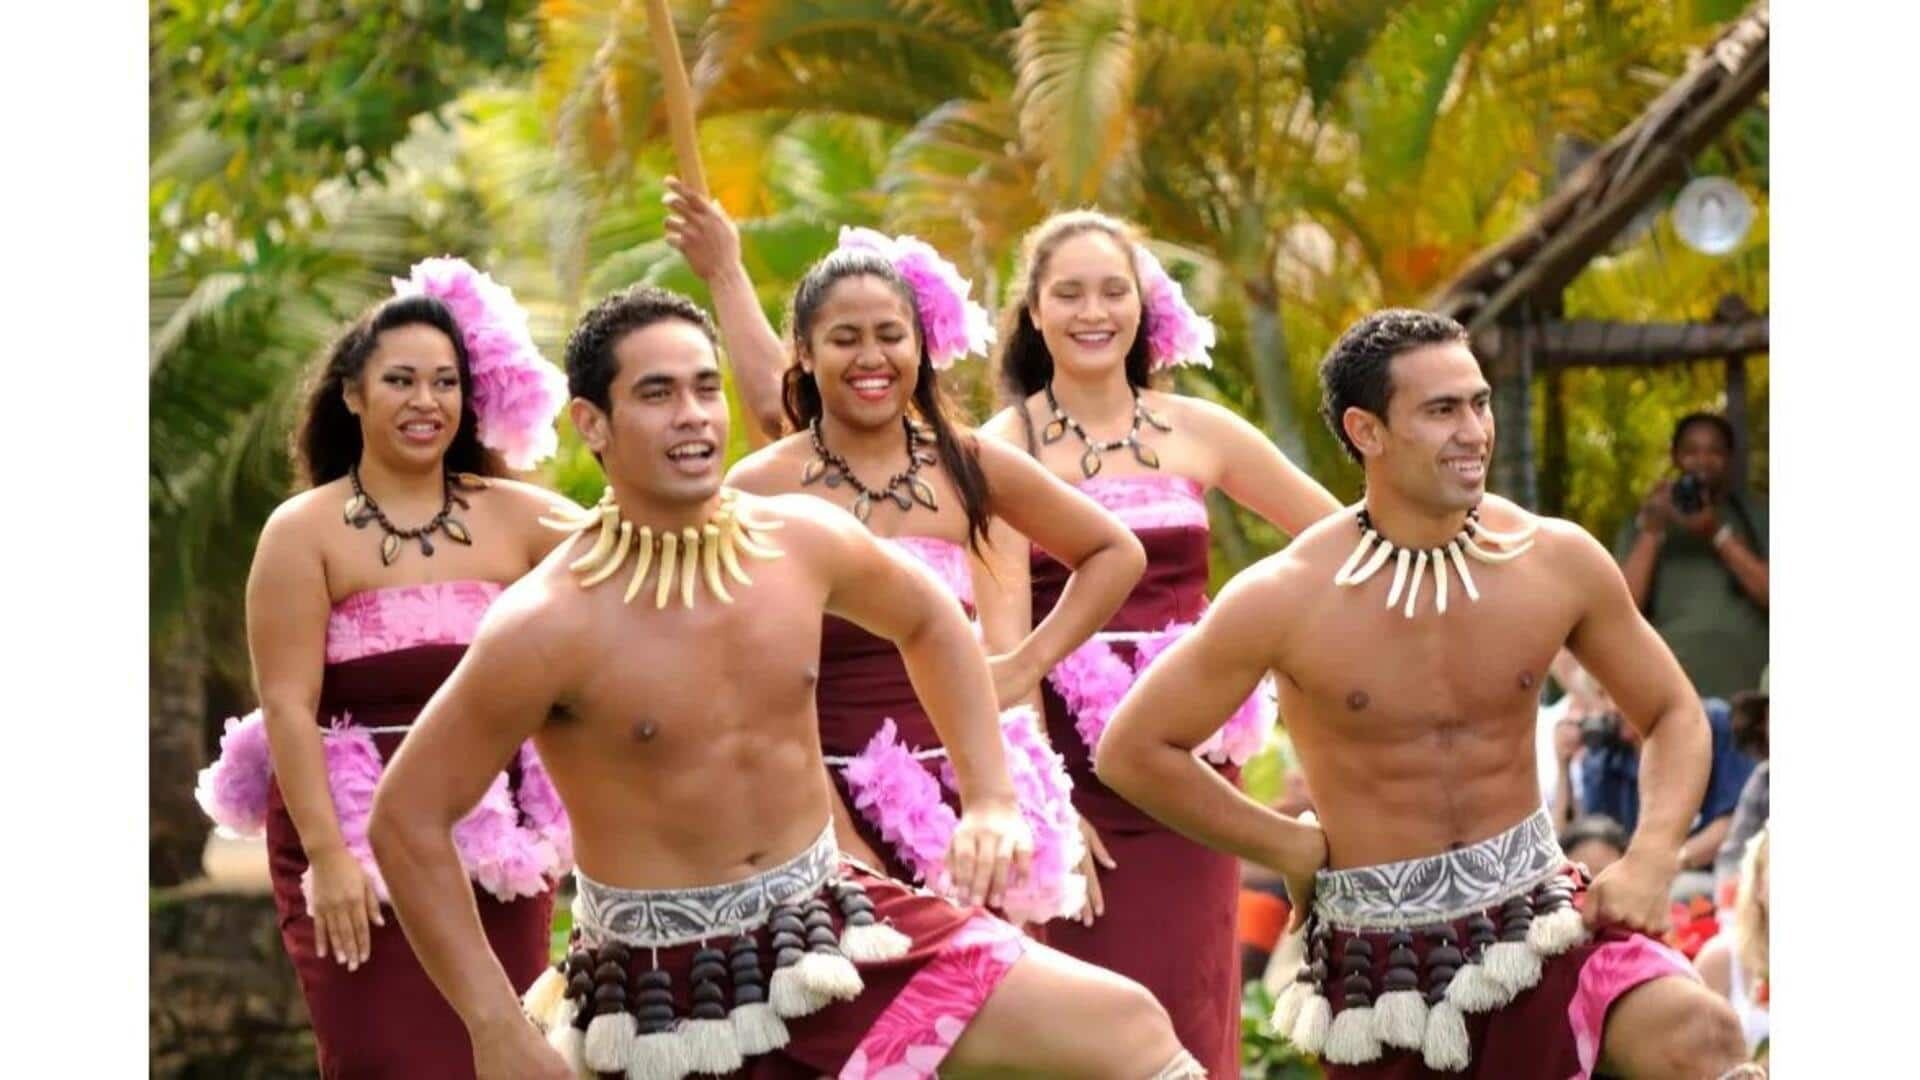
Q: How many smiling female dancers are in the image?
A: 3